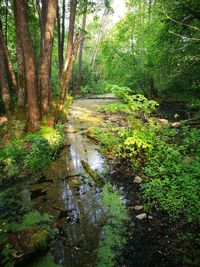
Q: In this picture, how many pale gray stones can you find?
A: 4